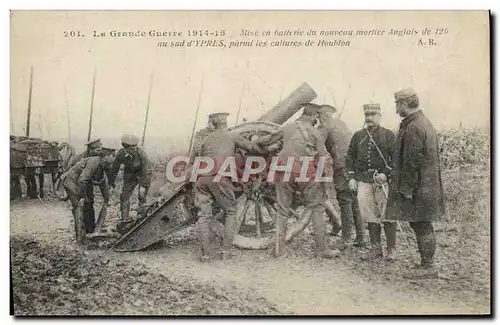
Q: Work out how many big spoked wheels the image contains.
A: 1